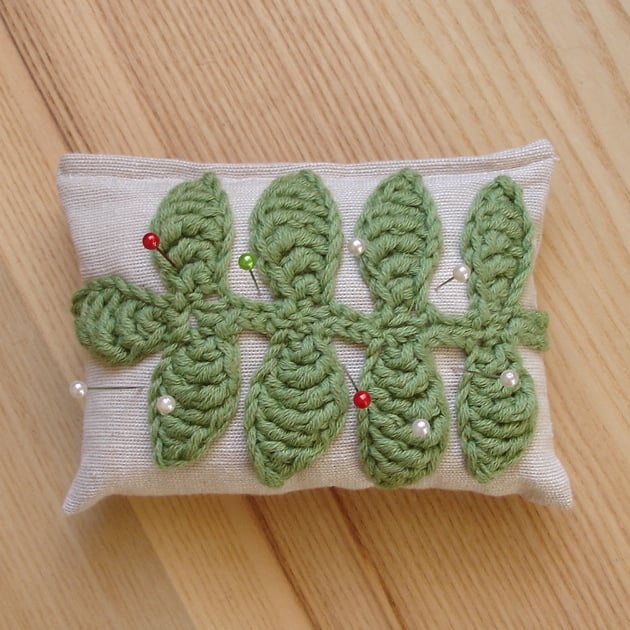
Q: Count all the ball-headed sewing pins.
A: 9